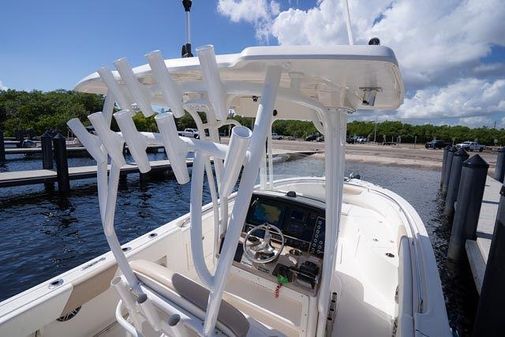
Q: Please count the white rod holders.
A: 12